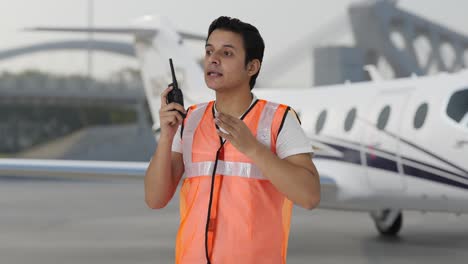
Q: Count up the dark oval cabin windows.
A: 4